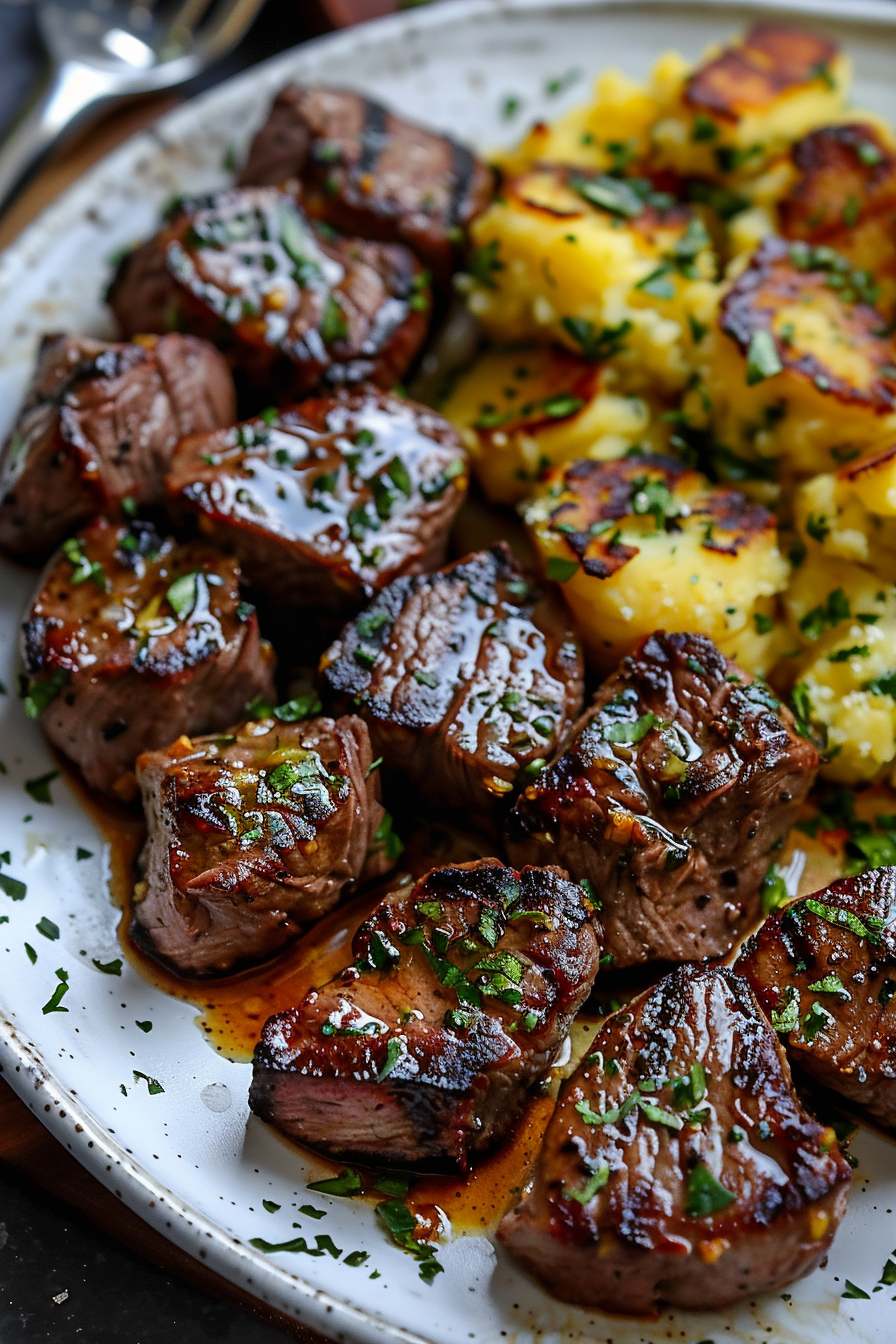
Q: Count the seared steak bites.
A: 11